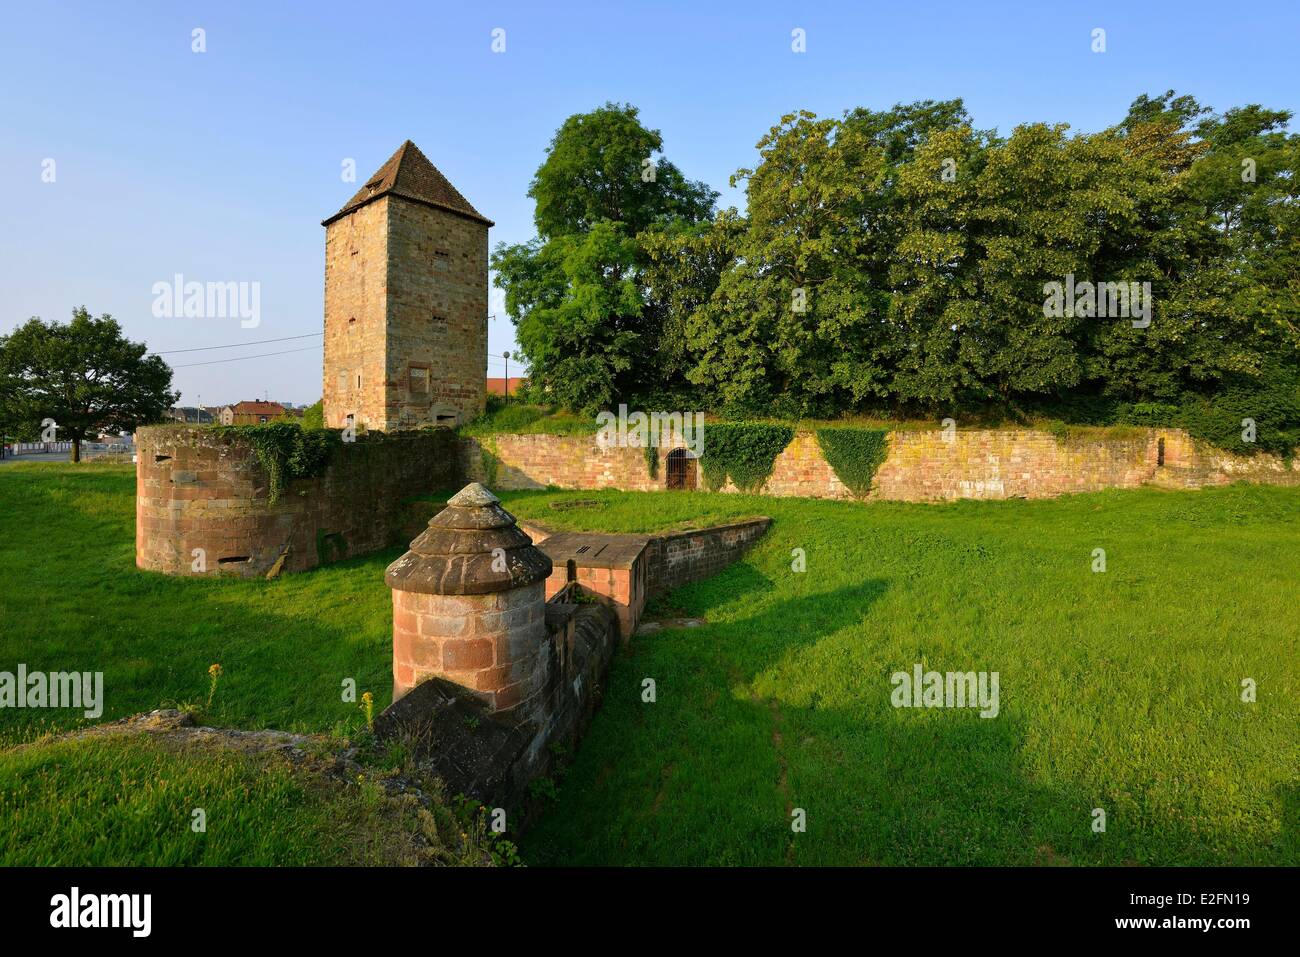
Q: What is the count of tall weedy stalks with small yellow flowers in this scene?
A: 2